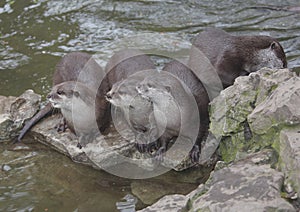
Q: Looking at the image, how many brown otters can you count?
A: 4